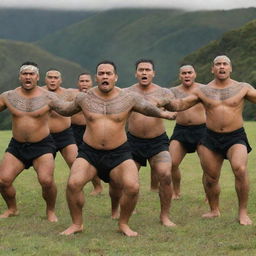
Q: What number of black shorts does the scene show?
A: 7